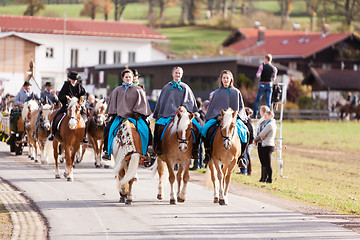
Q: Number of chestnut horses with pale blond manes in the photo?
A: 7